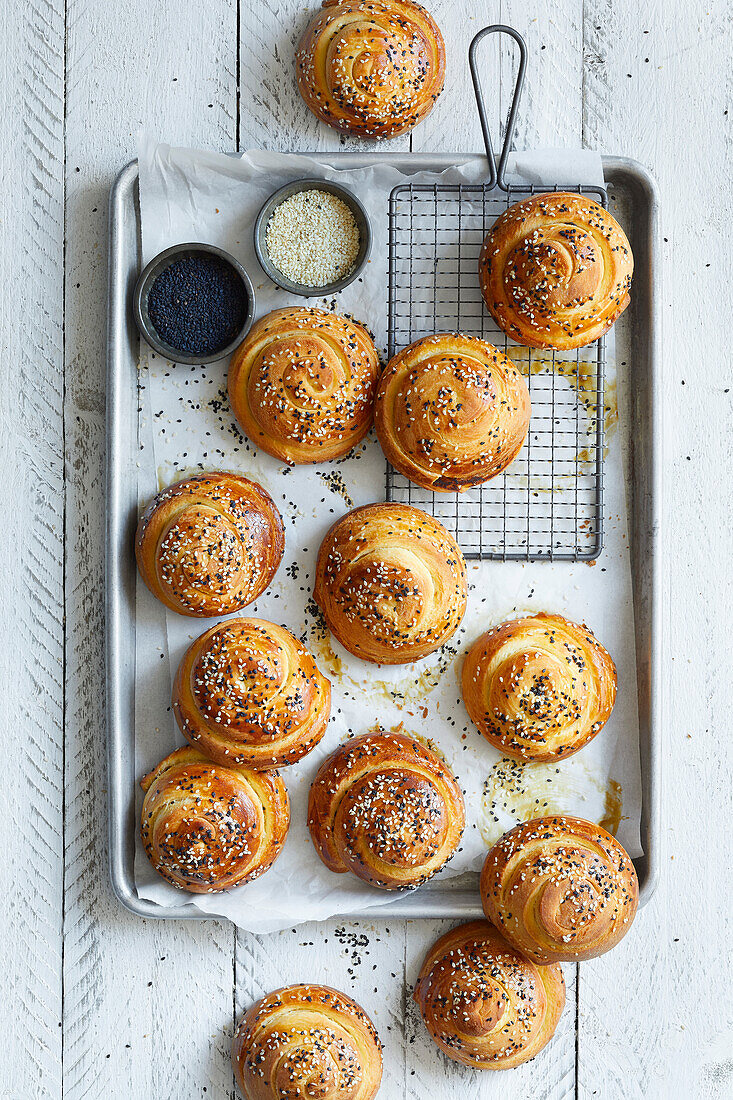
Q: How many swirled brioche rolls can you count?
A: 13